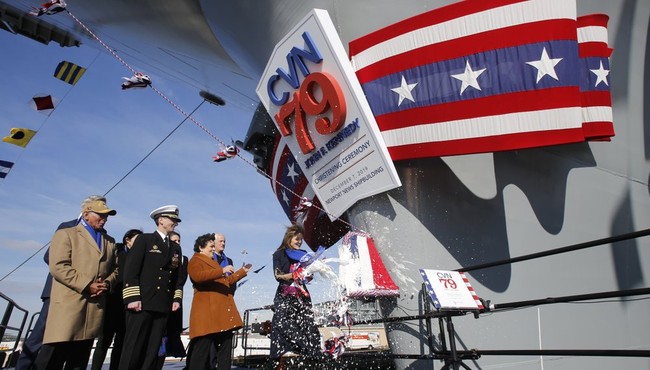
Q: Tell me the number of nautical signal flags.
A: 4